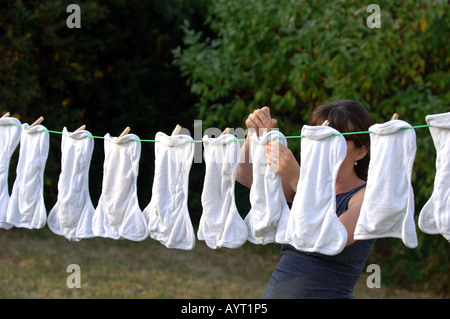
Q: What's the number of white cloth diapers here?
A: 10